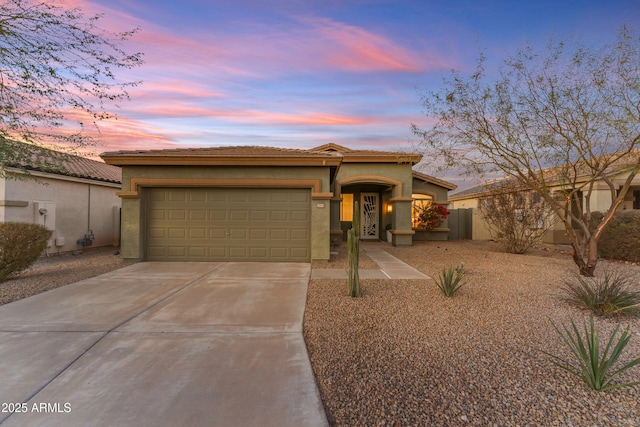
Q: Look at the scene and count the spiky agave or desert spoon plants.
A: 3